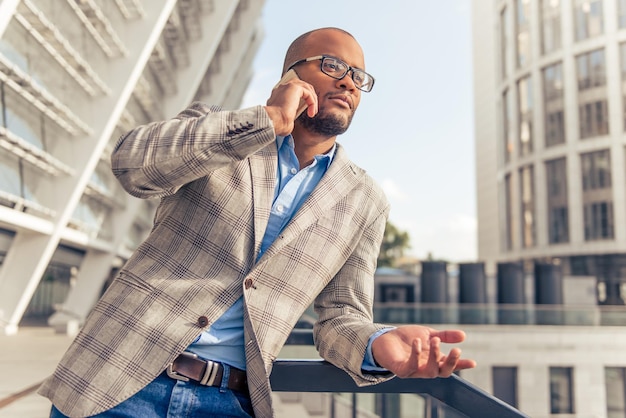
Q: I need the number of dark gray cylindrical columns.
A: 4